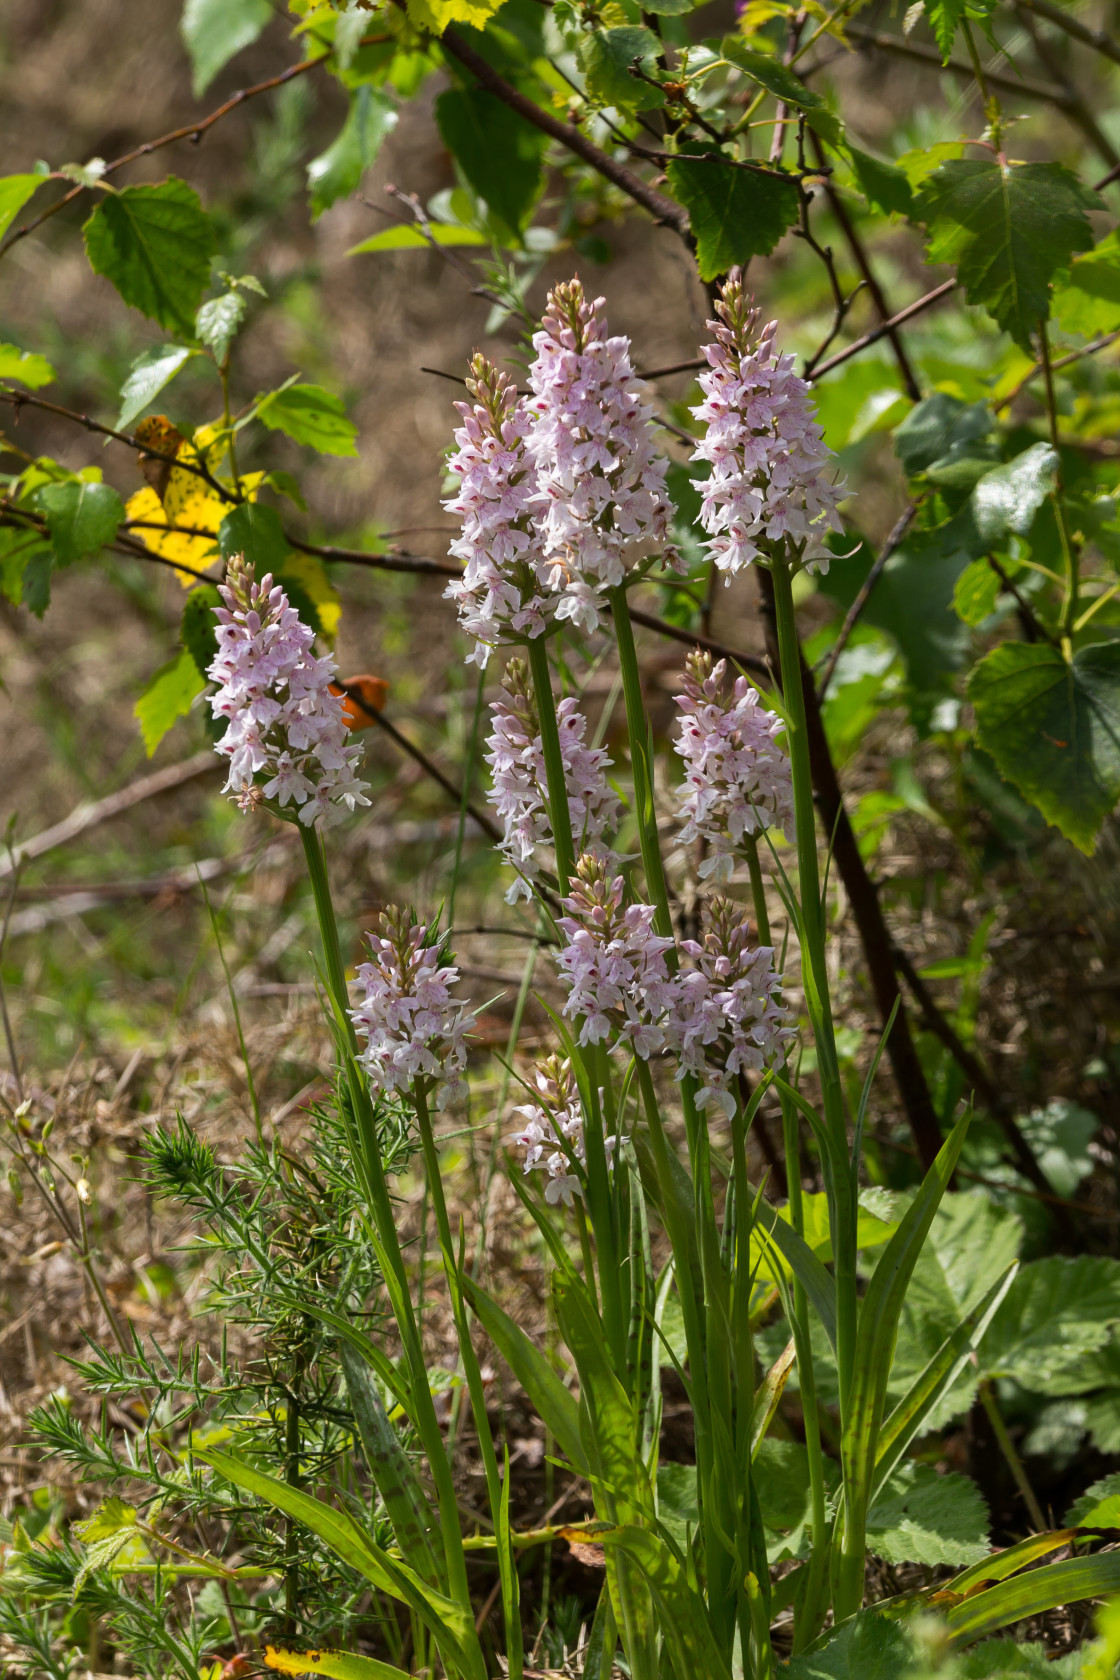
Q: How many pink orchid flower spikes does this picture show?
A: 10